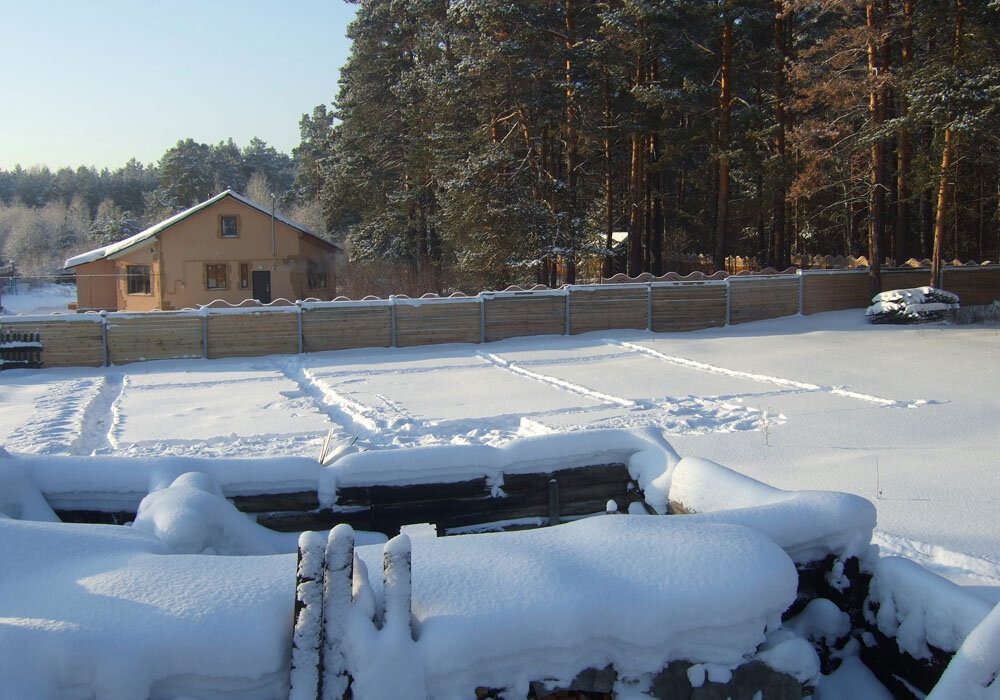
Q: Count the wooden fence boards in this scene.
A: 12